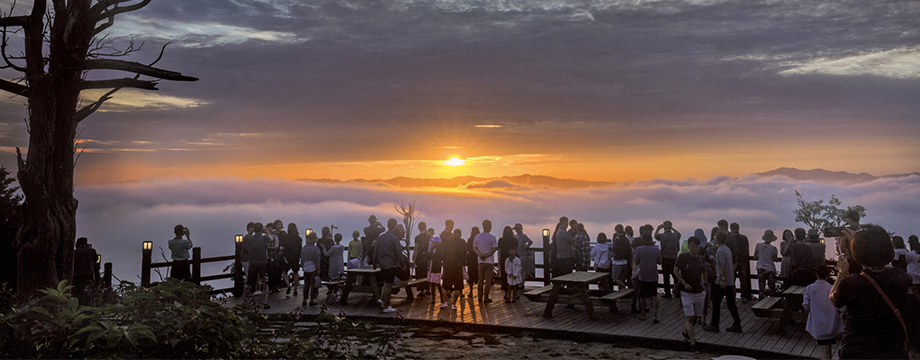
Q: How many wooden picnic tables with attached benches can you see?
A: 3